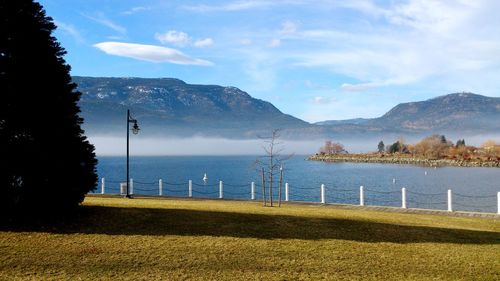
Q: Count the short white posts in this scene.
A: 12